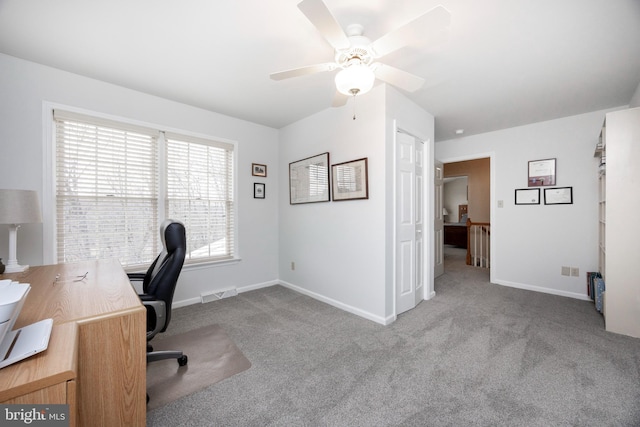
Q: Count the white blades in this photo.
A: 5